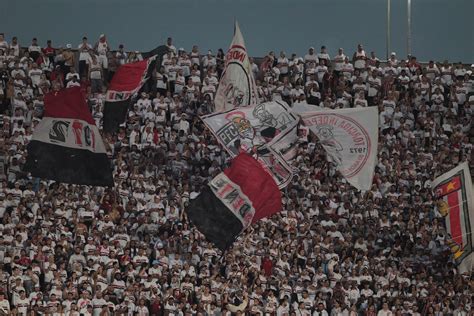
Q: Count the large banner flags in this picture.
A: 7